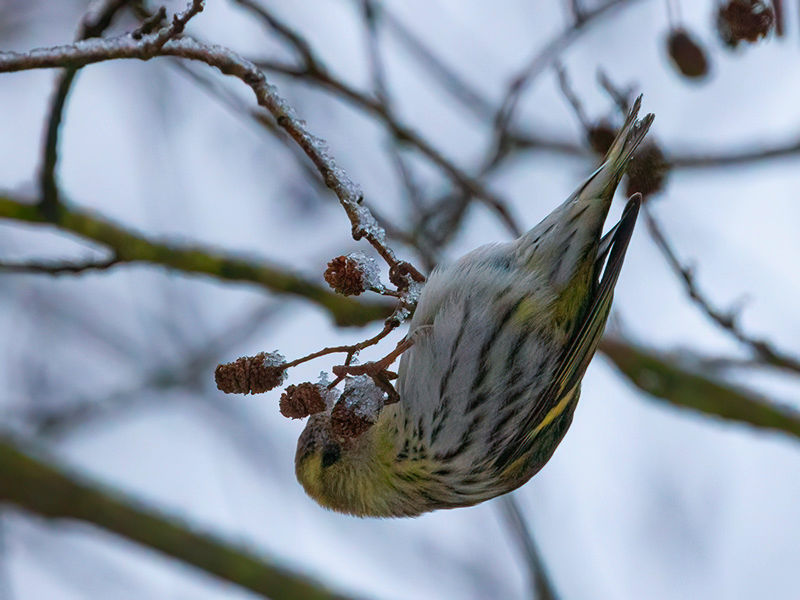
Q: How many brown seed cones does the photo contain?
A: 8